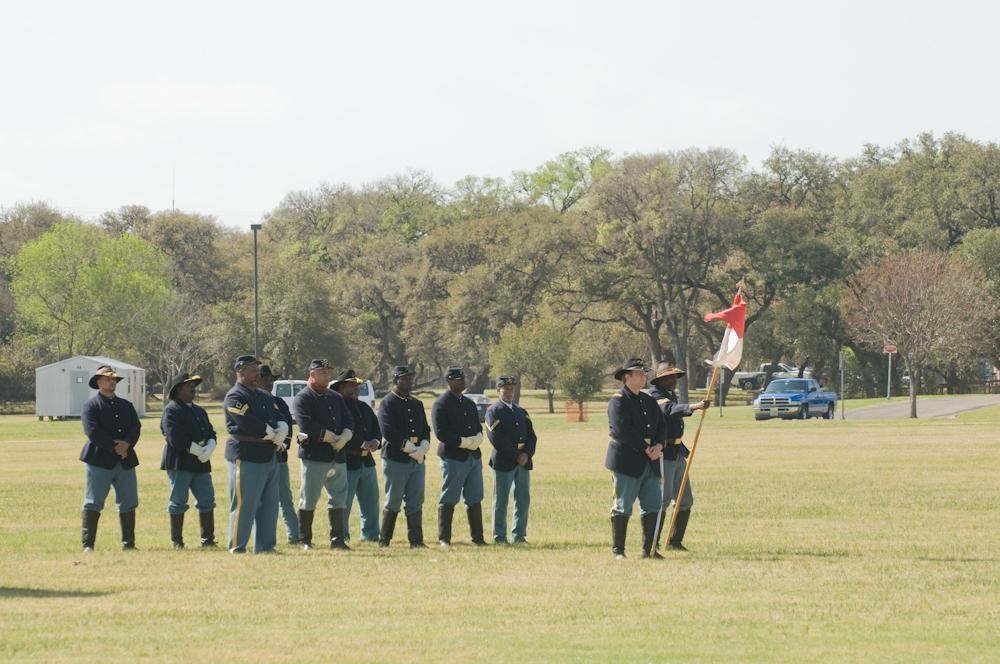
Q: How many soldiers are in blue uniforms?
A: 11